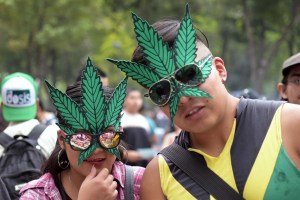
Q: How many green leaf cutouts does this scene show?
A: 2